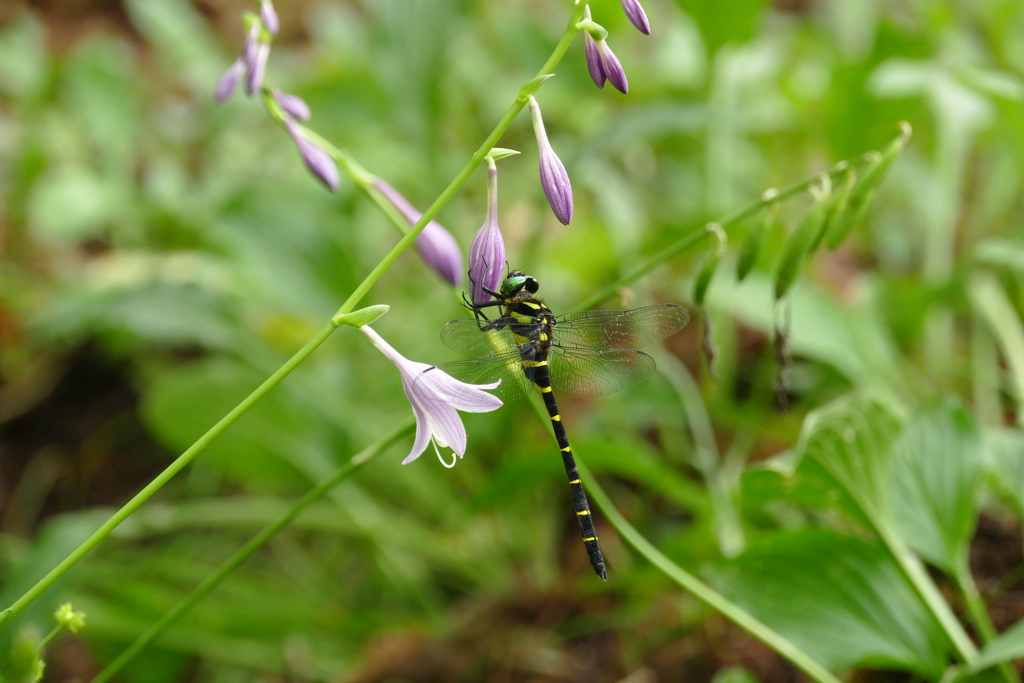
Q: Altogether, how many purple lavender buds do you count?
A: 12